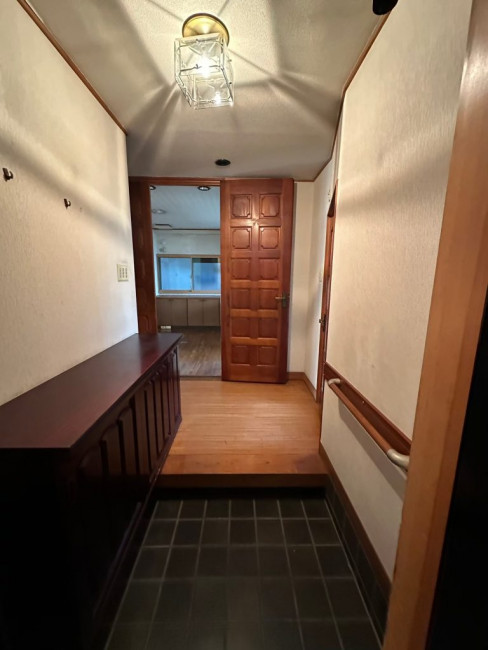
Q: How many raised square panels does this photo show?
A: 12